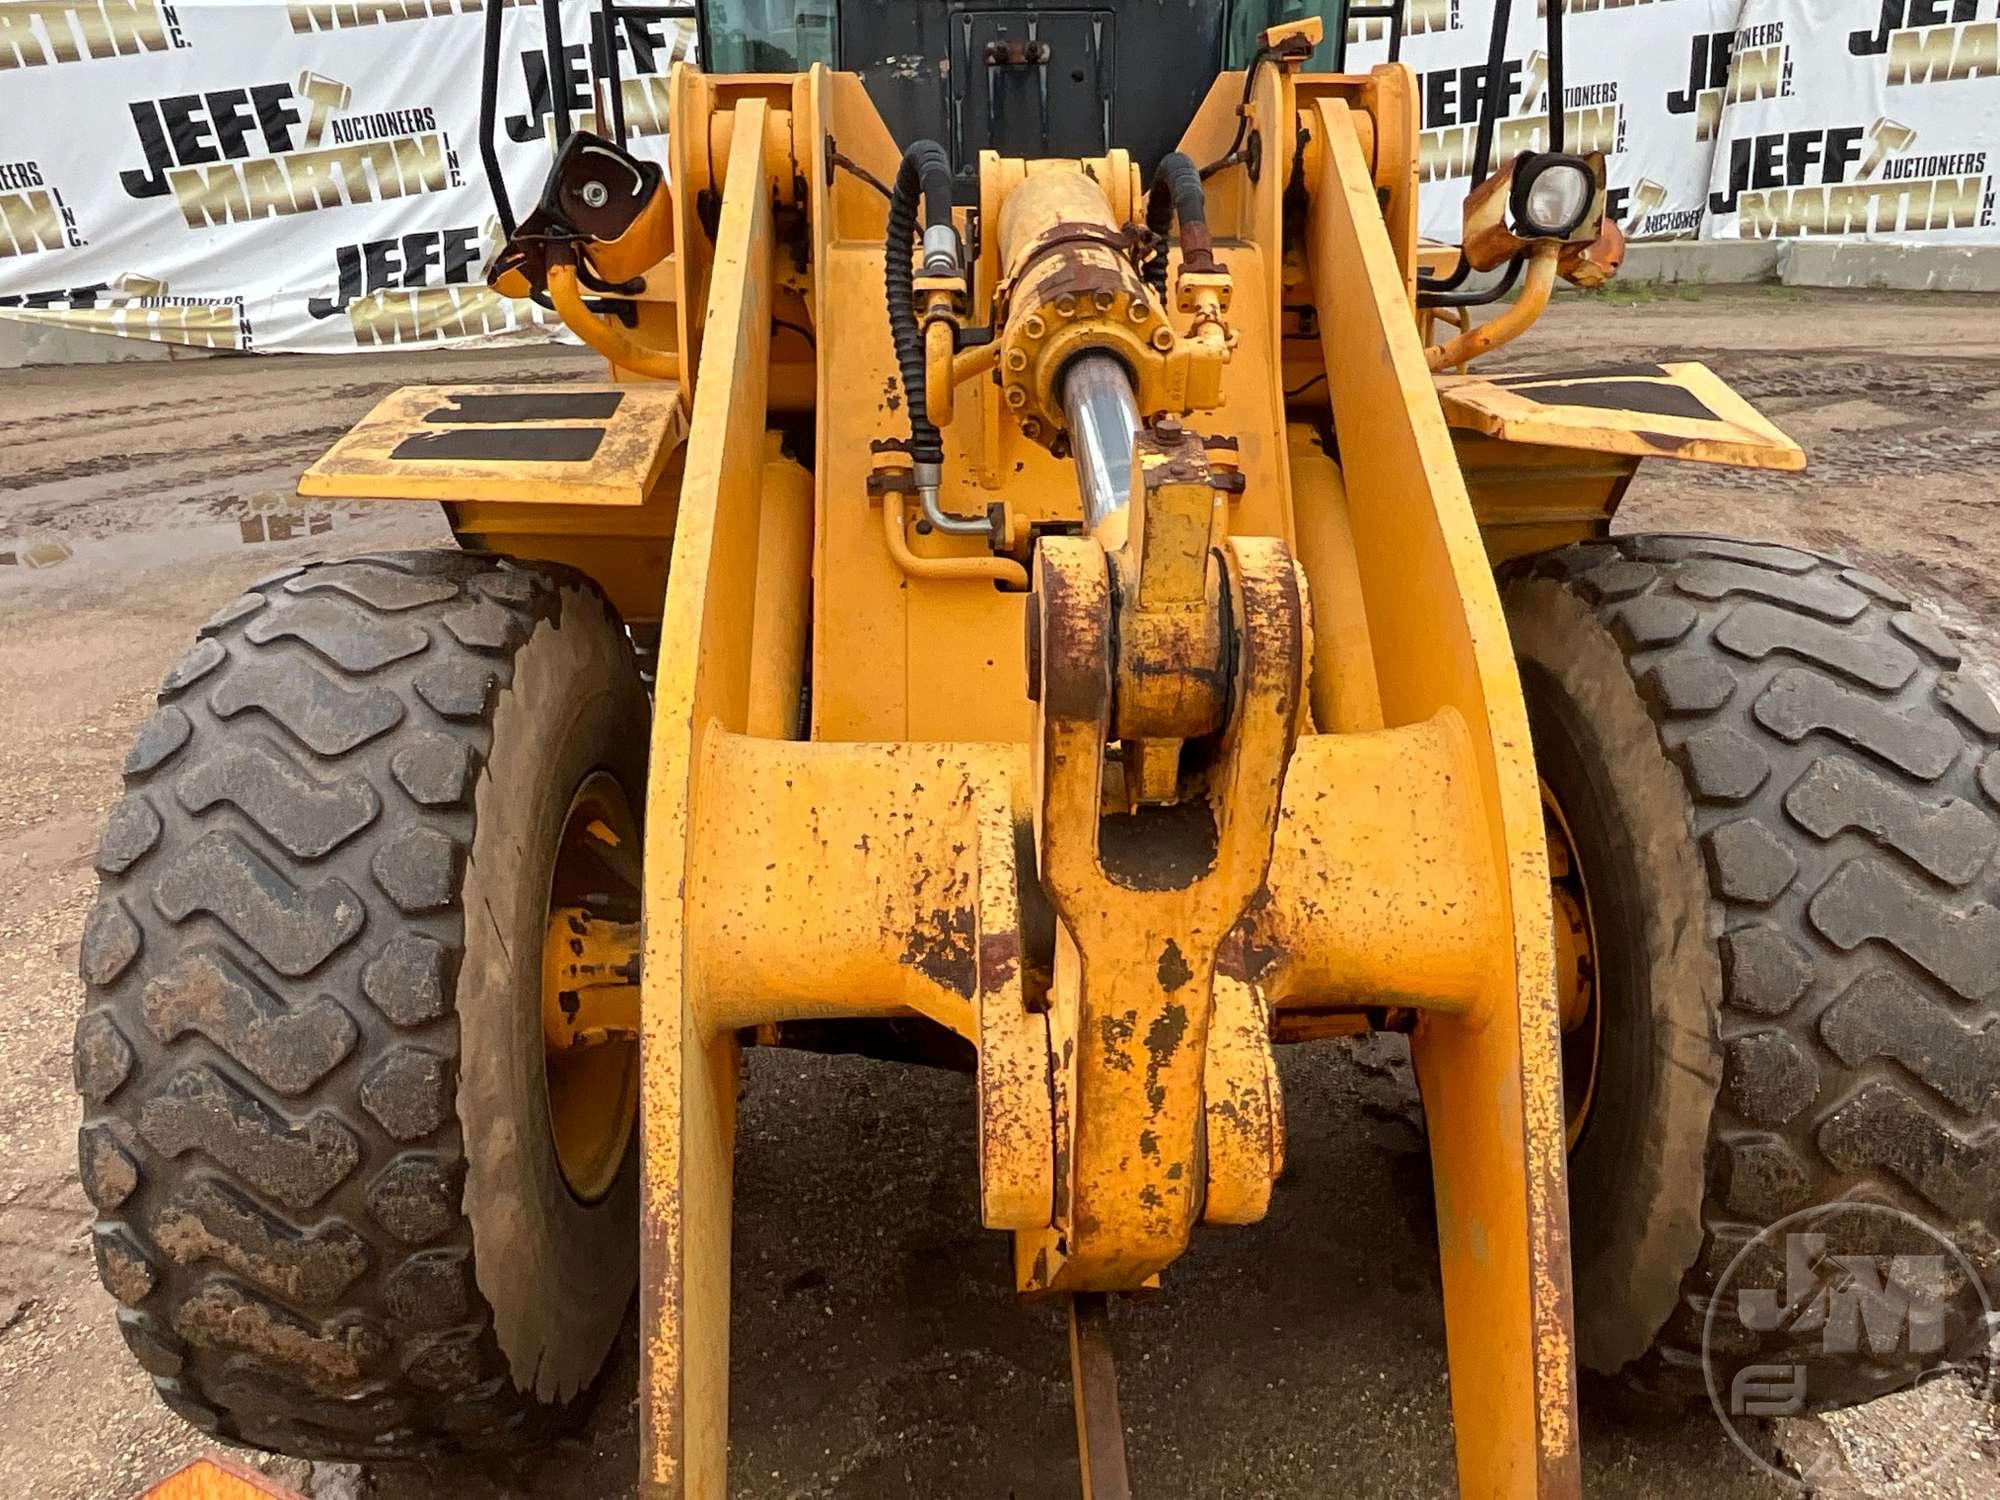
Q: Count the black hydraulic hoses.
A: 2